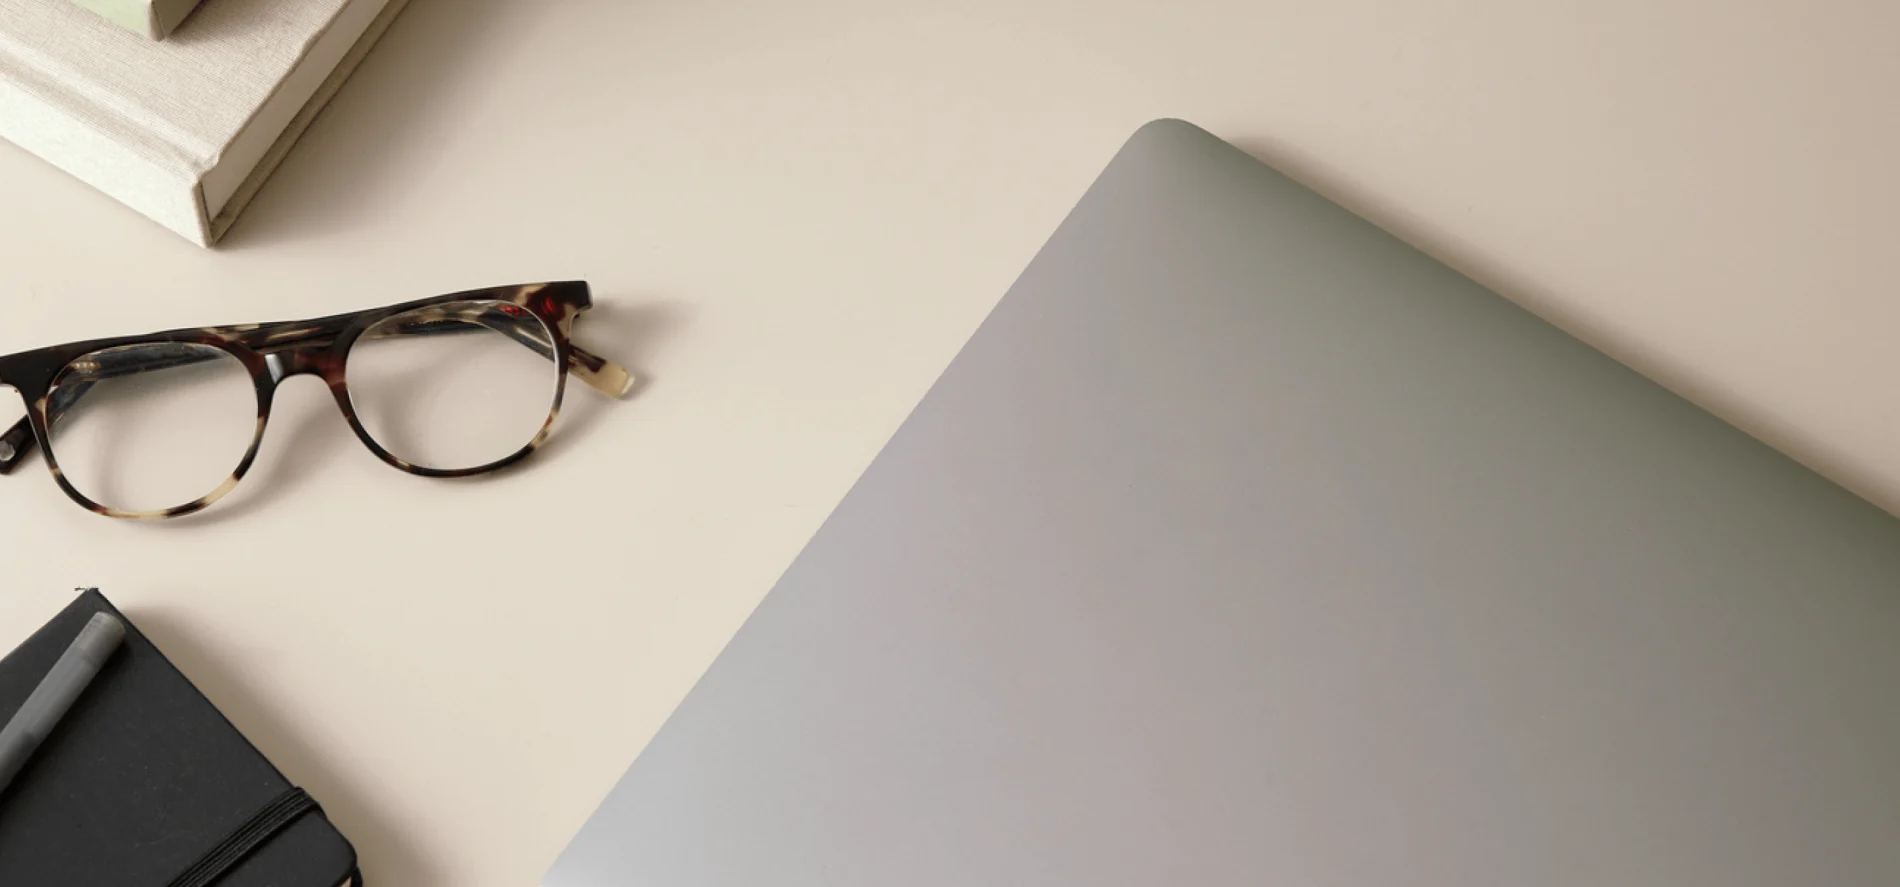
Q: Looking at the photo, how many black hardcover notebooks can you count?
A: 1